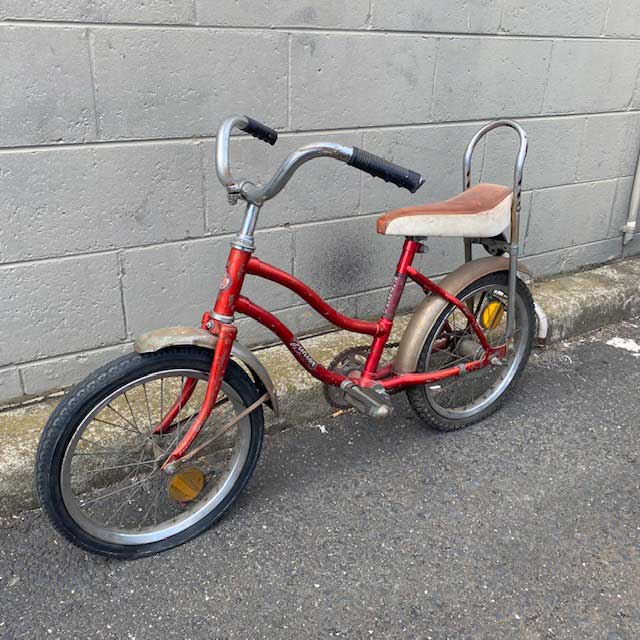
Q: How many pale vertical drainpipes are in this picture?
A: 1